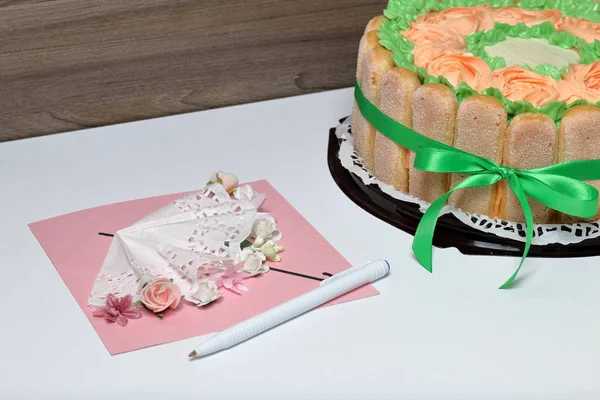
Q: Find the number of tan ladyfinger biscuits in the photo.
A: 8